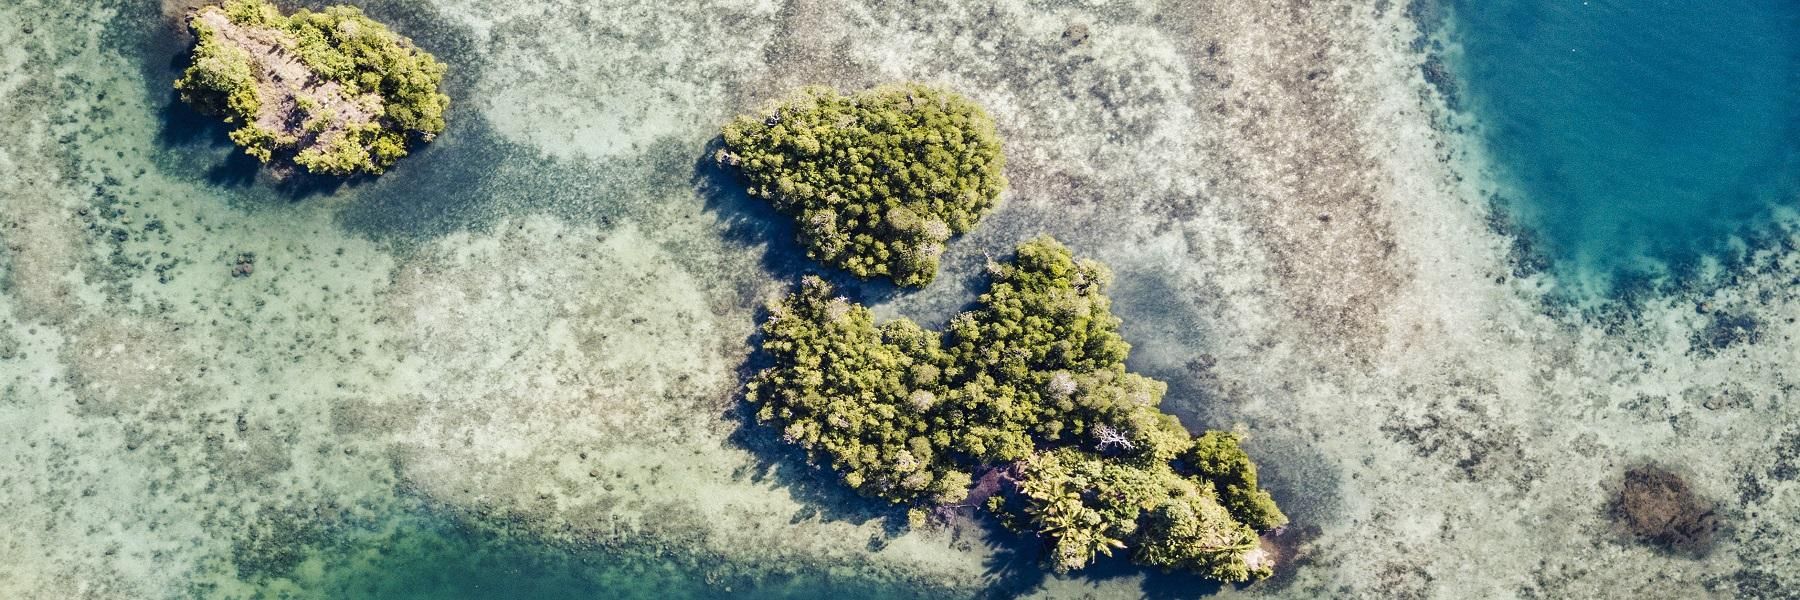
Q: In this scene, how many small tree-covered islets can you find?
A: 3